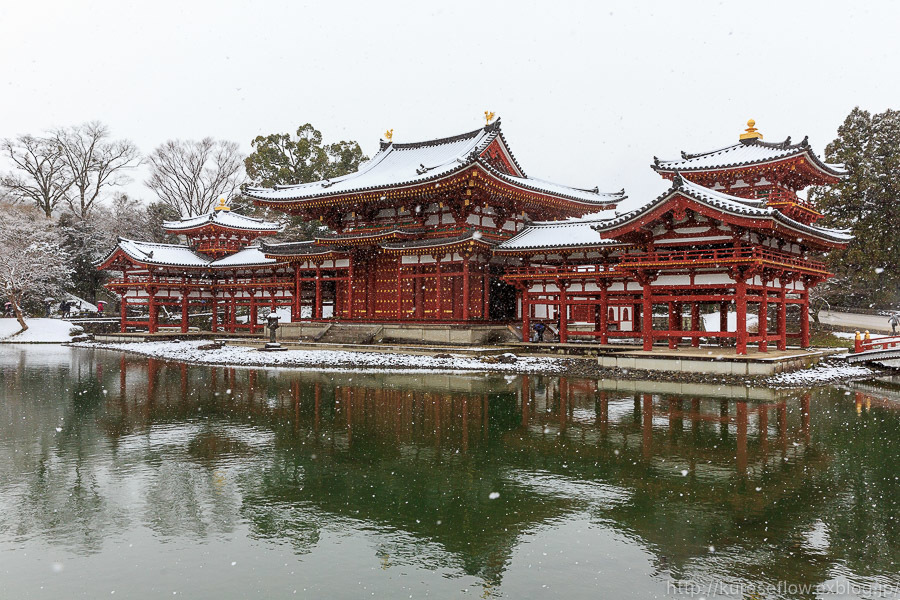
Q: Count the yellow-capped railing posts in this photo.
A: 2